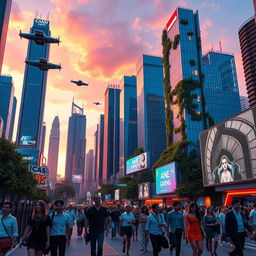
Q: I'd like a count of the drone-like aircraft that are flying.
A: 4